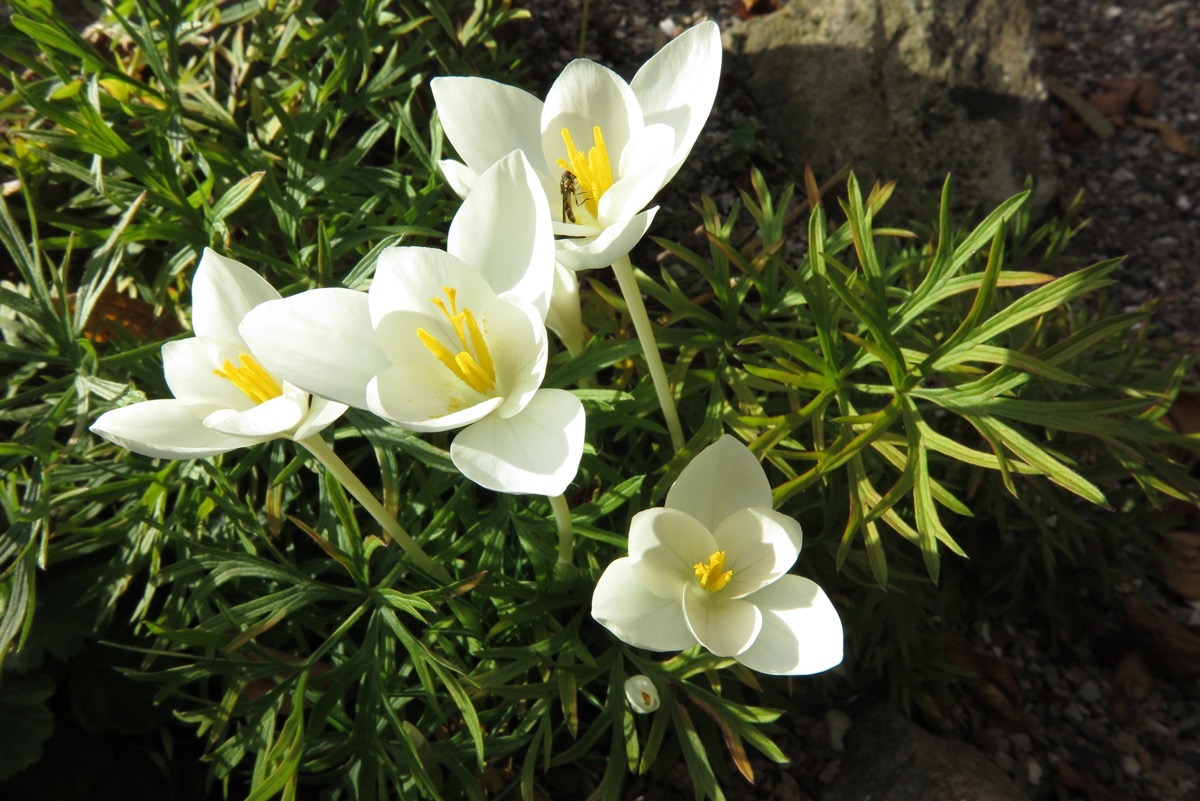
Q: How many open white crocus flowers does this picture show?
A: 4